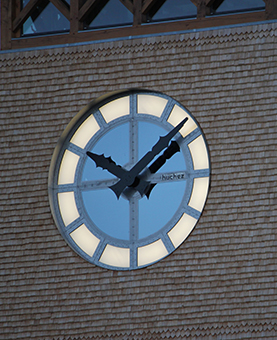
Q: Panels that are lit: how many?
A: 12